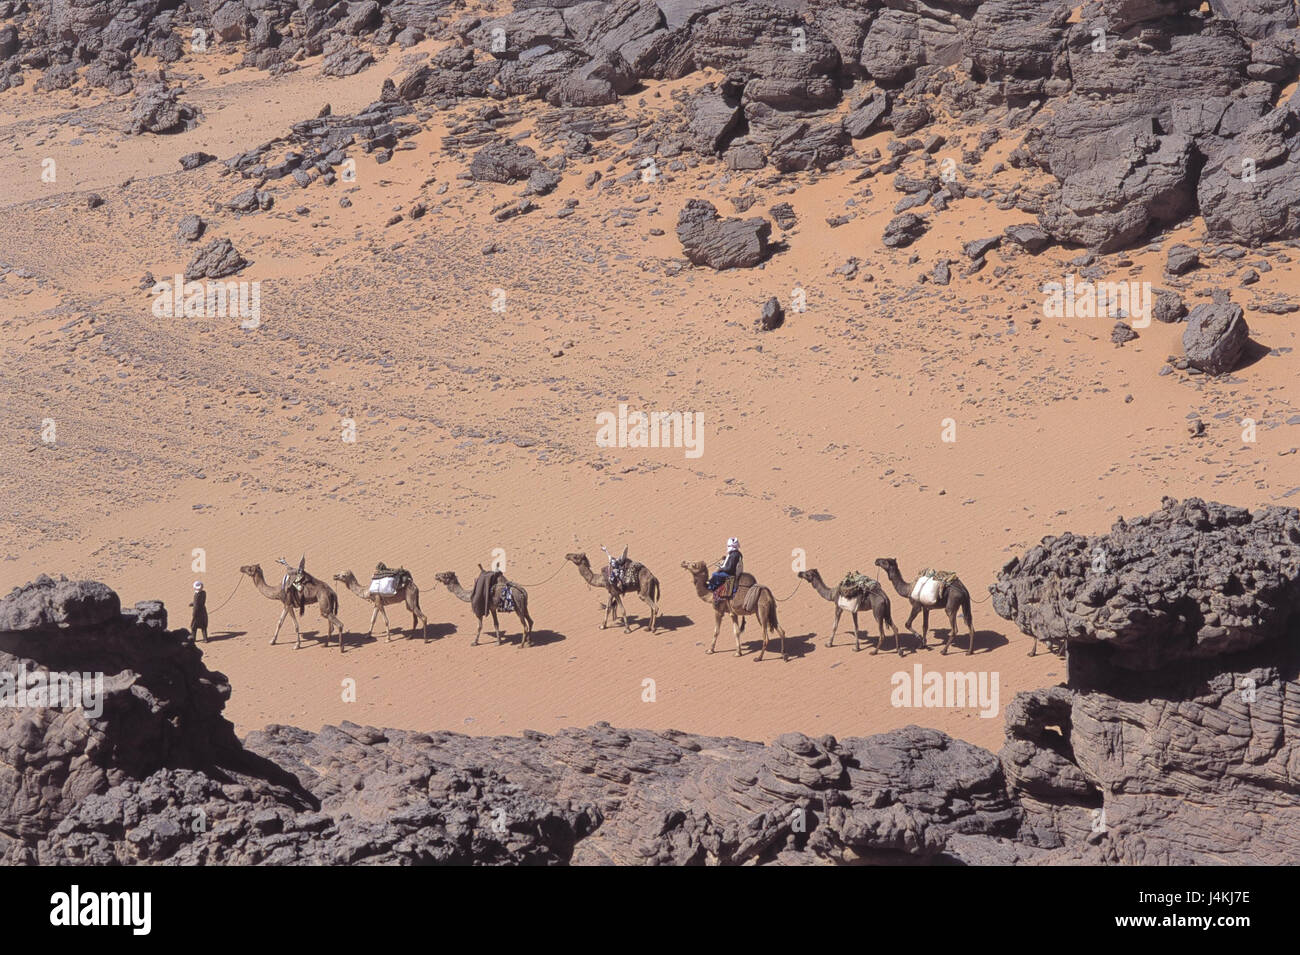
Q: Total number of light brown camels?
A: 5